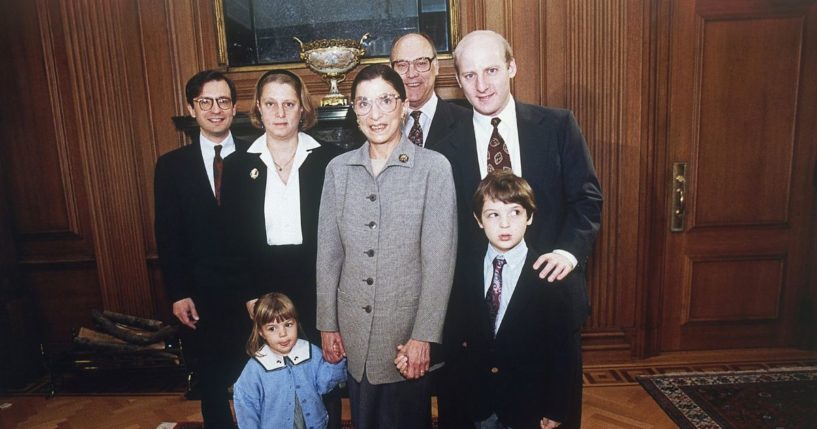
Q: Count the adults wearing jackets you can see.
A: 5